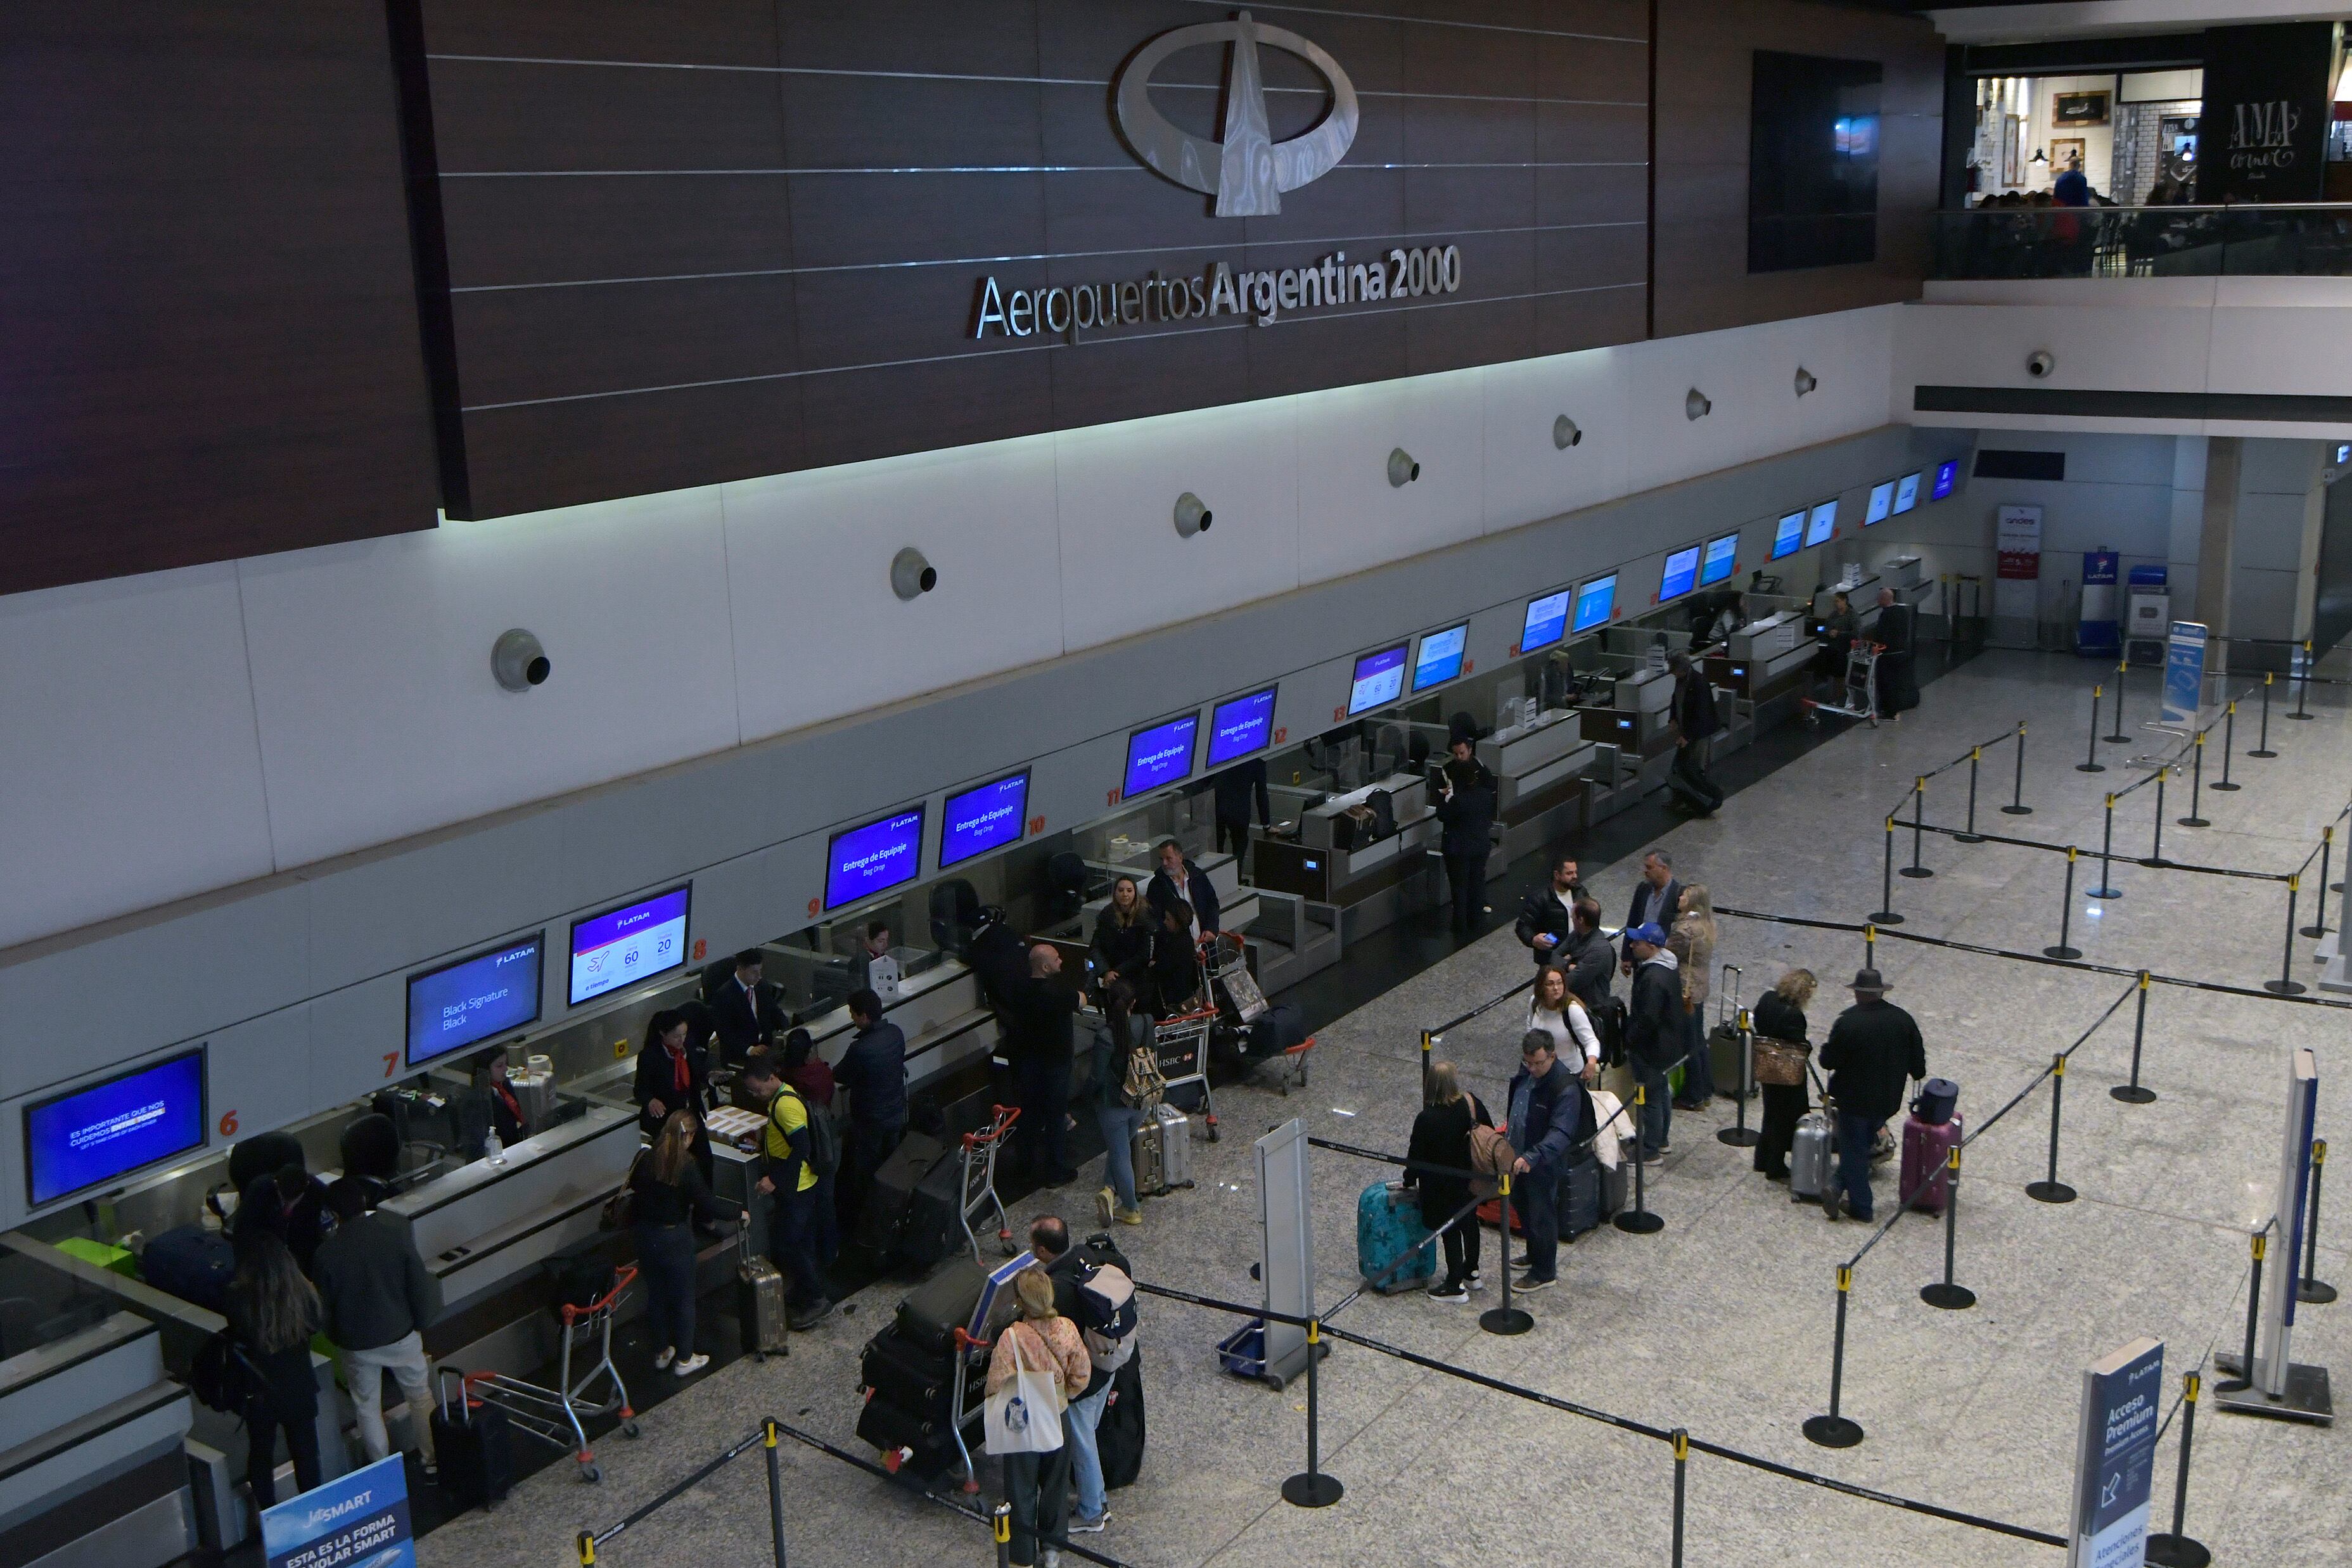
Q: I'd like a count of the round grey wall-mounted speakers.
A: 8